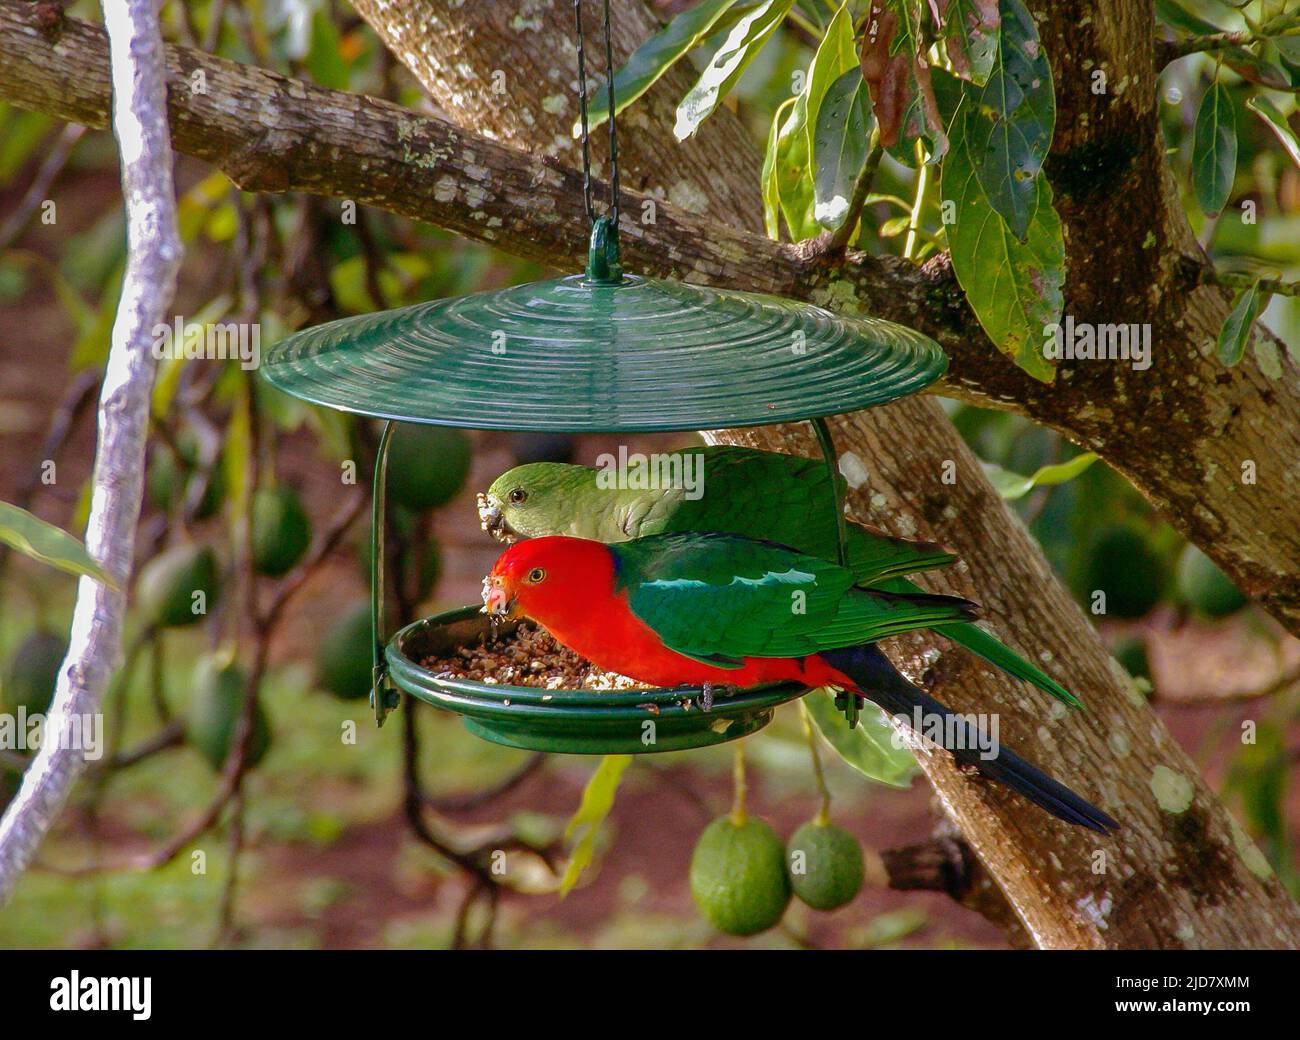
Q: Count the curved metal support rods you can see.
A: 2